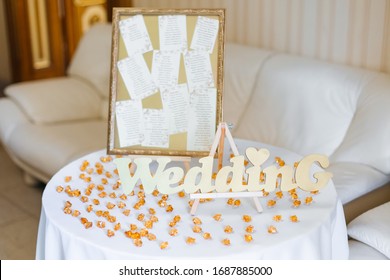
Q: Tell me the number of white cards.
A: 10